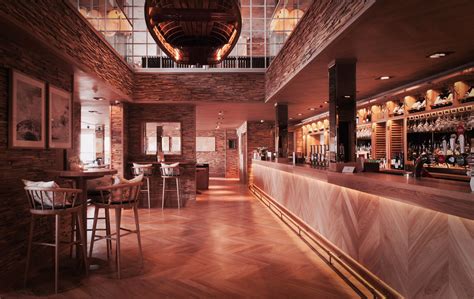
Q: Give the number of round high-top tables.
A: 1